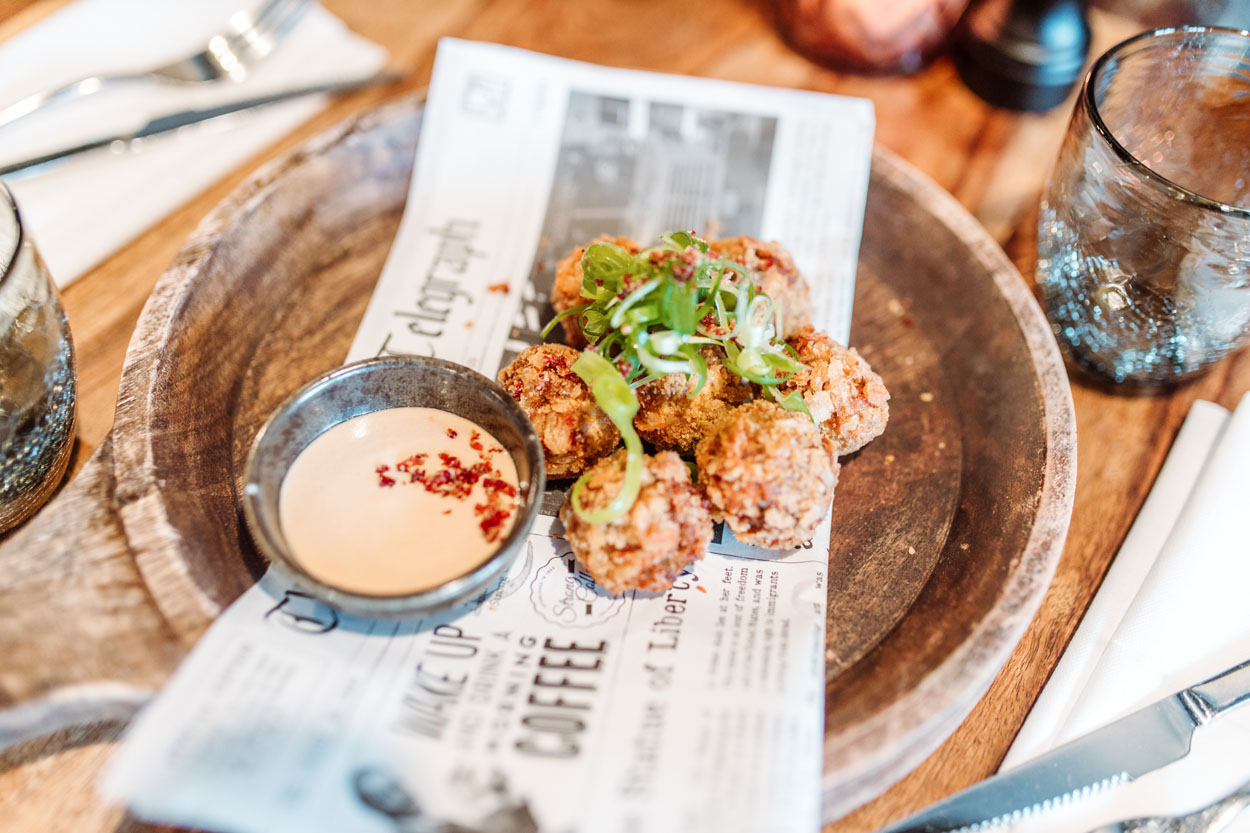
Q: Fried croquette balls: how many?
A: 7